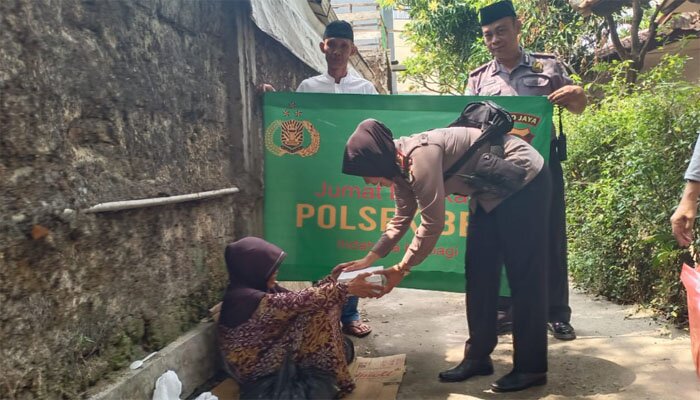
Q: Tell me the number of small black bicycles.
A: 0